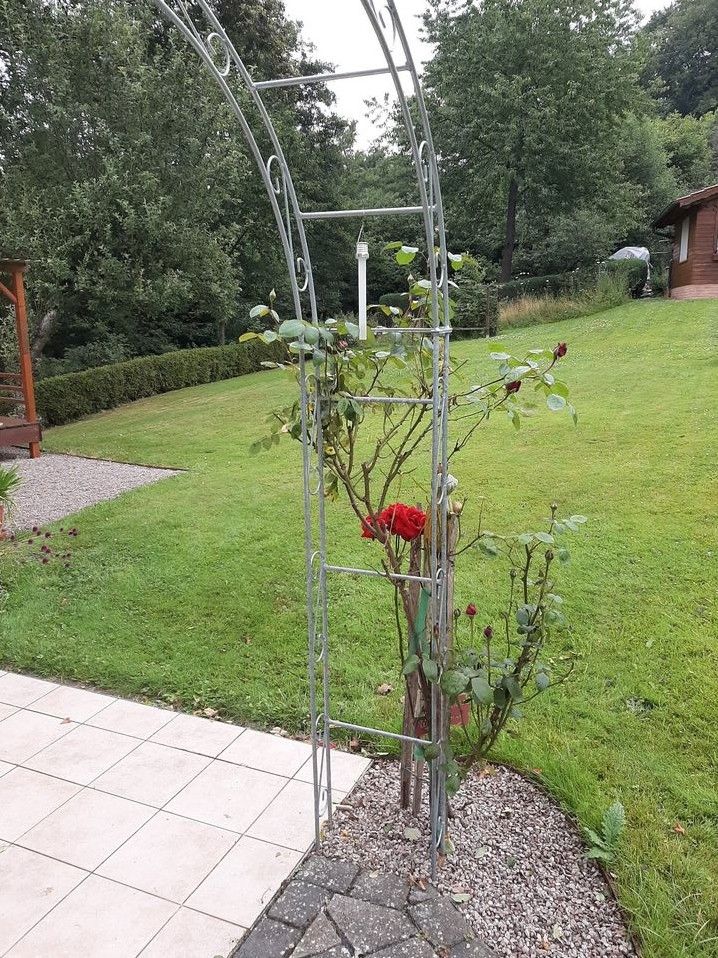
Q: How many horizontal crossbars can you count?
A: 6